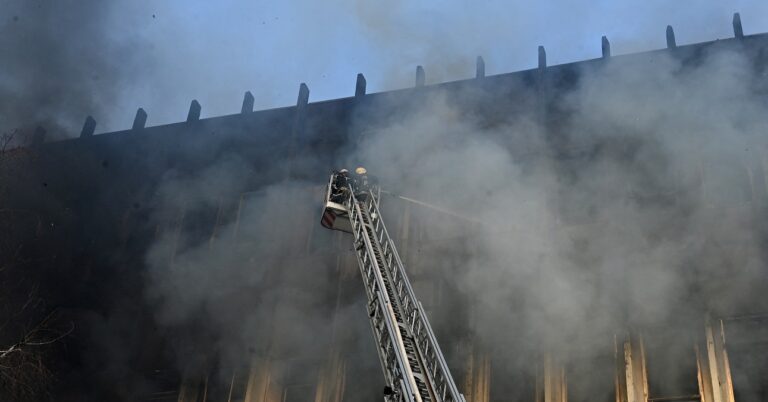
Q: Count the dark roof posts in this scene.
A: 13